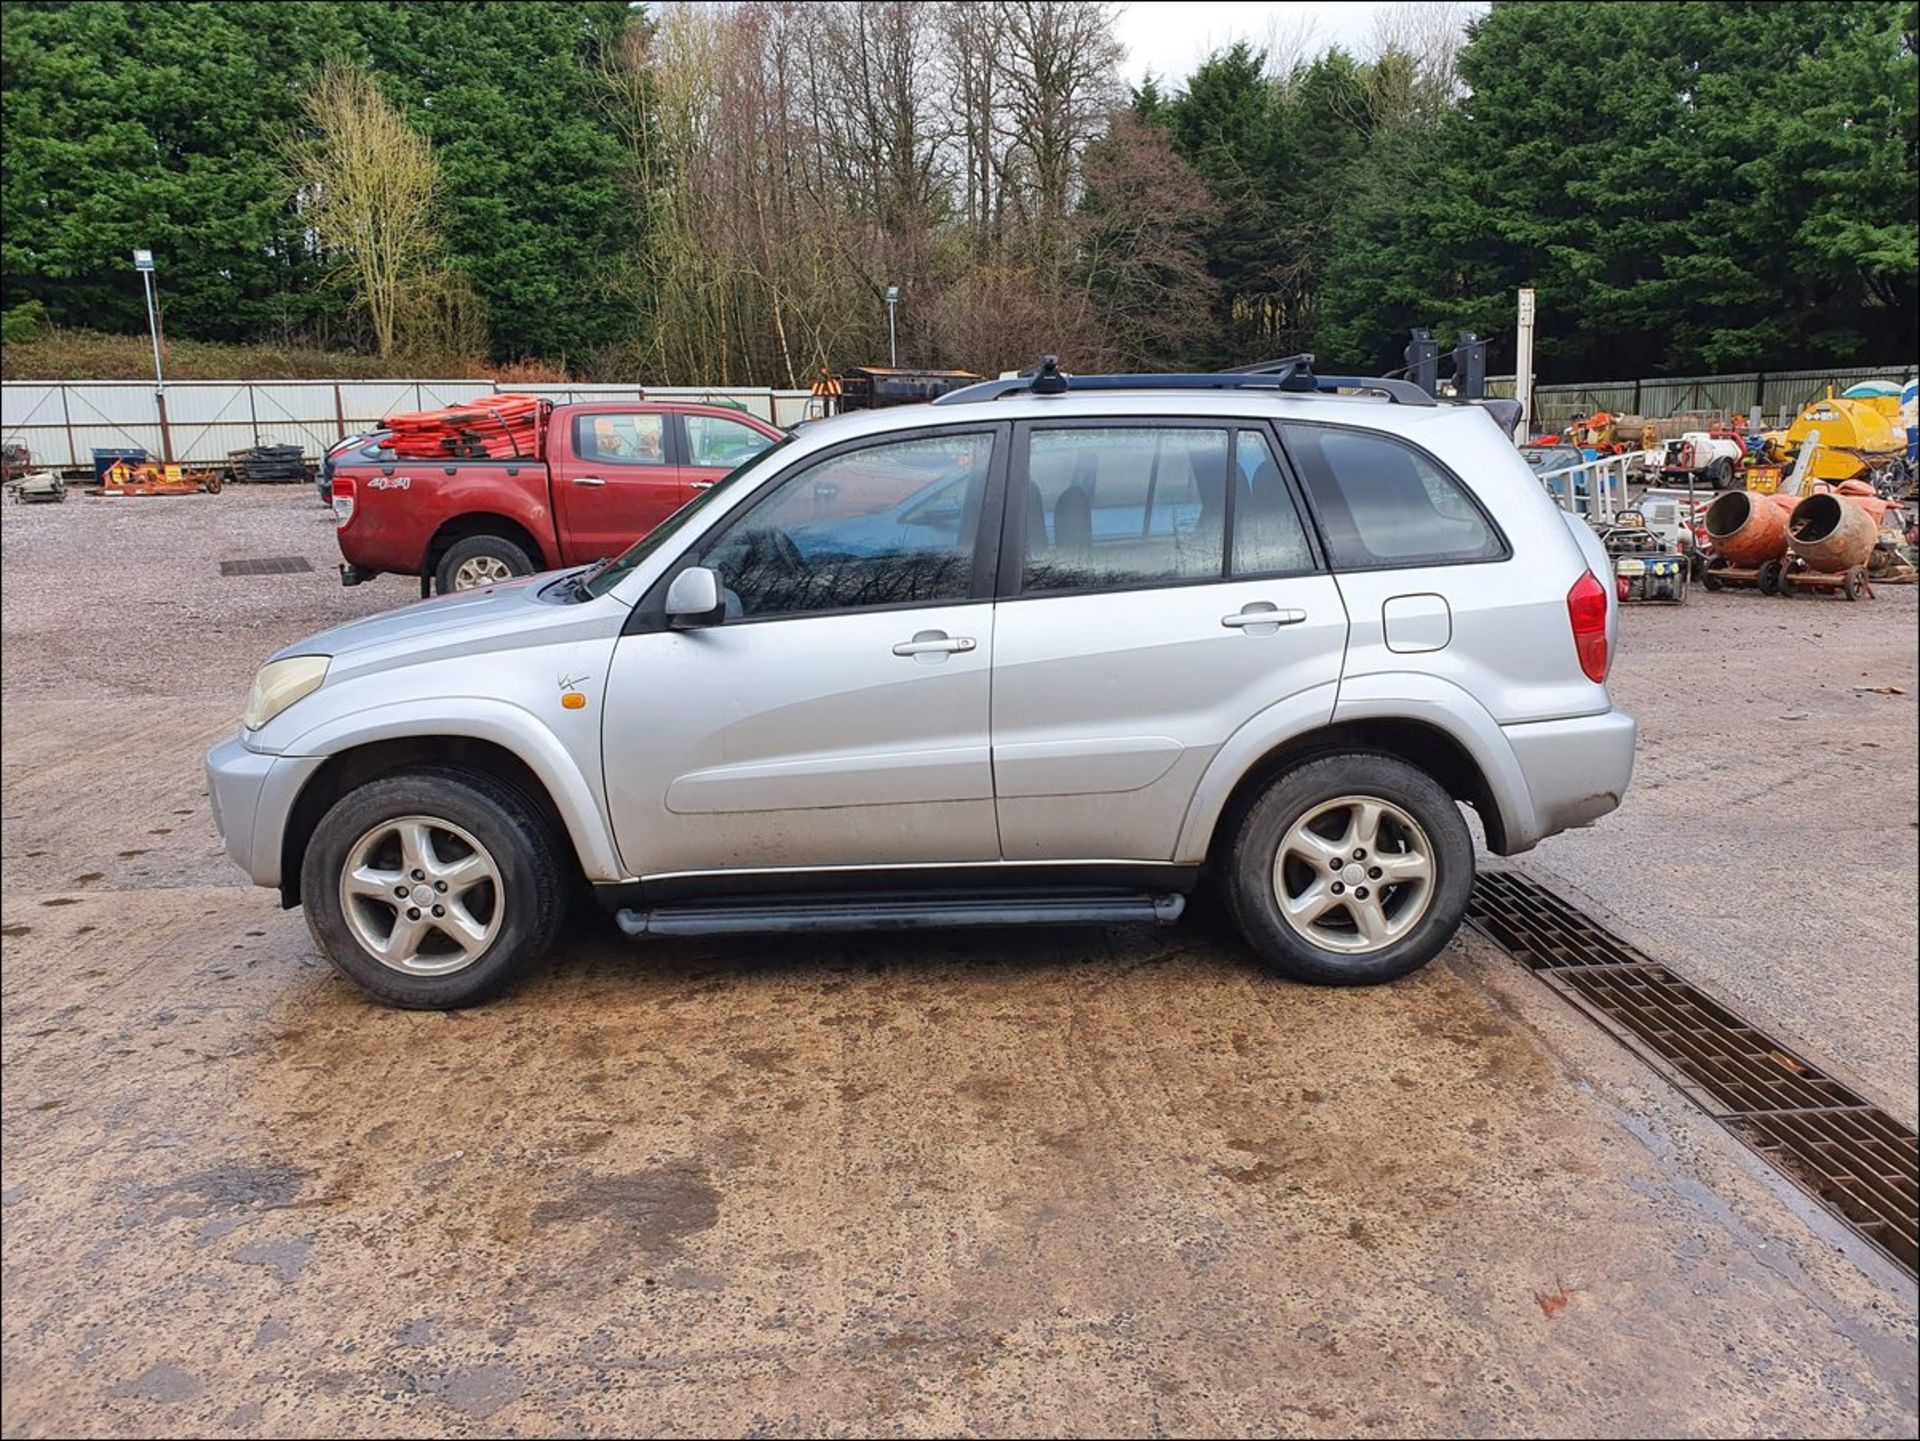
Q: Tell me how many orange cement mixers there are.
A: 2